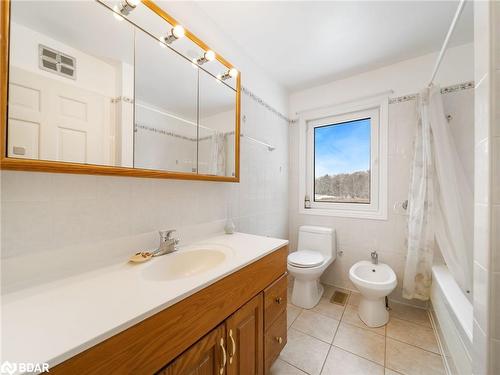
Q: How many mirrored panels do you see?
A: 3